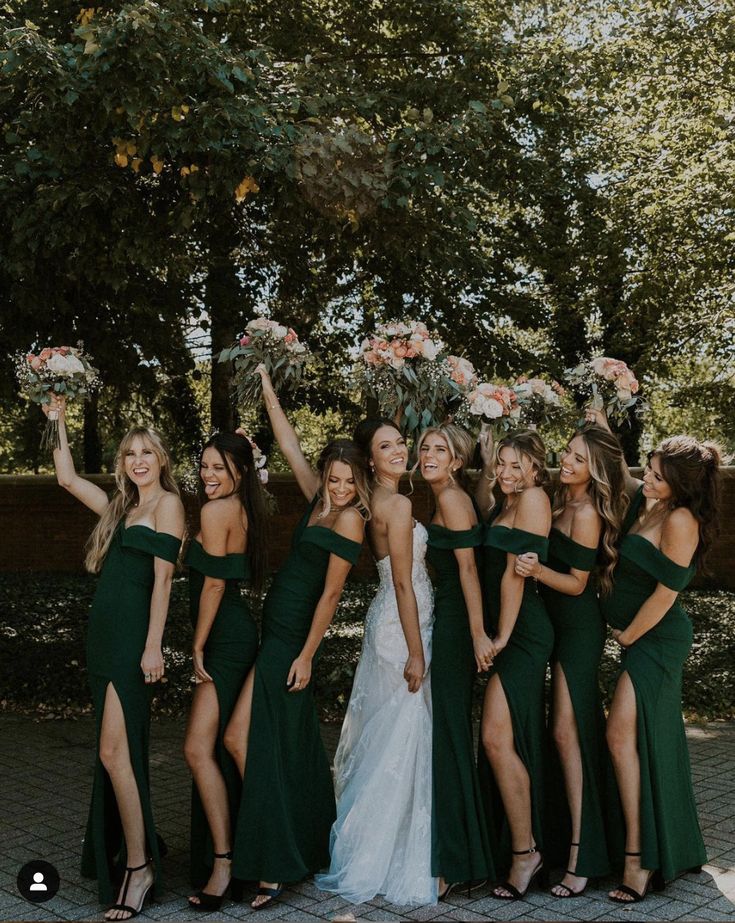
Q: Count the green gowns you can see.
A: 7